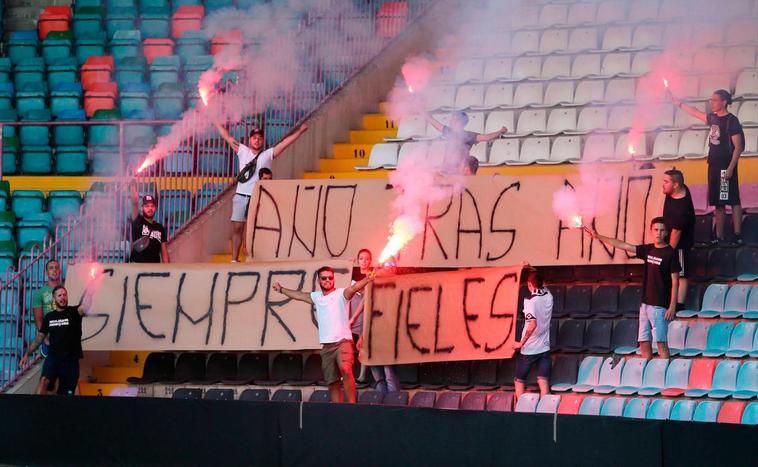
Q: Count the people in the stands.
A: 13